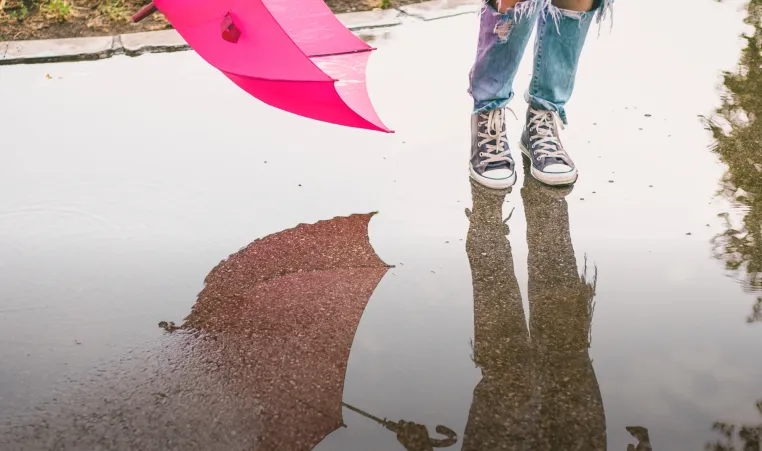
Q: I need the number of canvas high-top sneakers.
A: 2